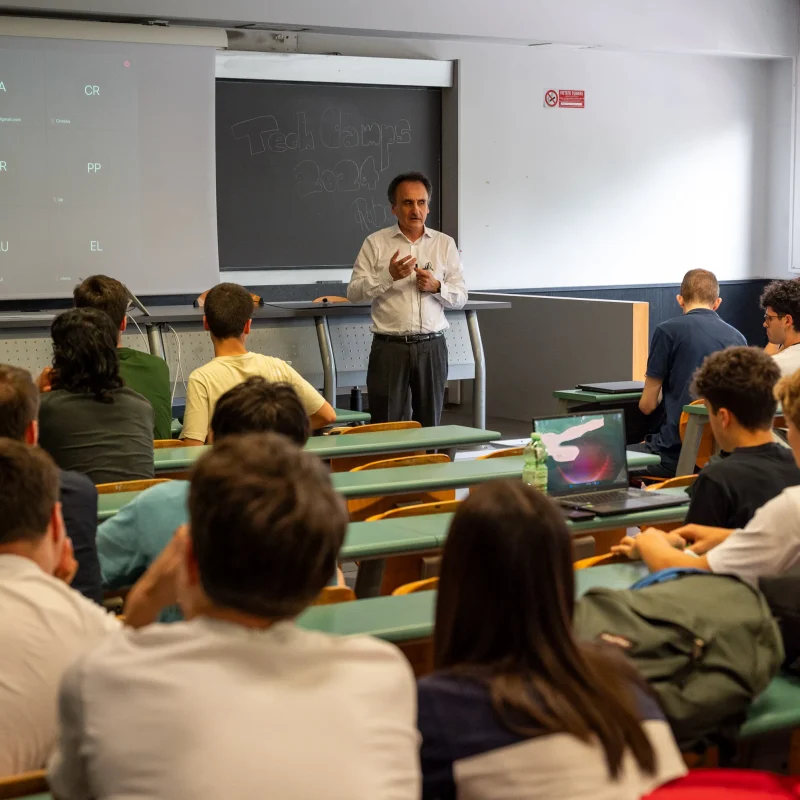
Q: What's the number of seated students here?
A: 12